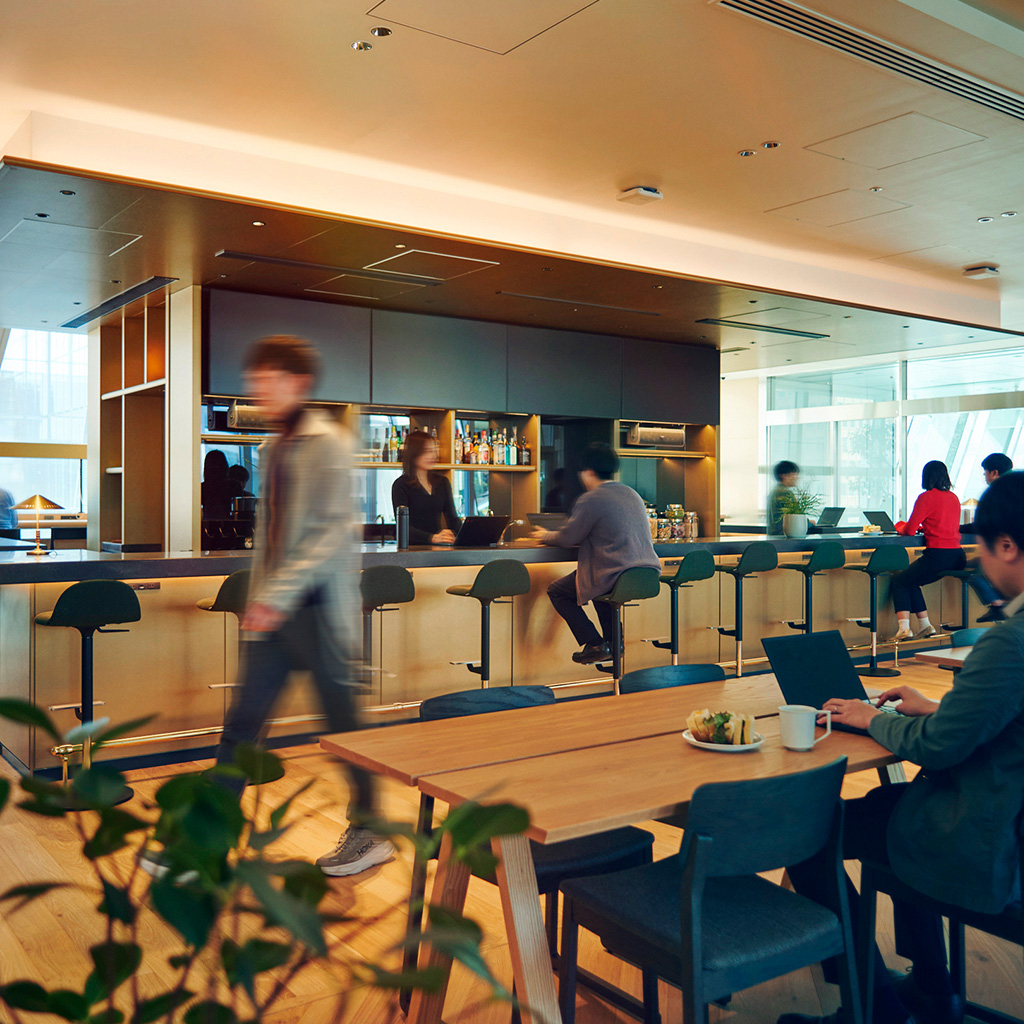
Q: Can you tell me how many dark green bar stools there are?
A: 10